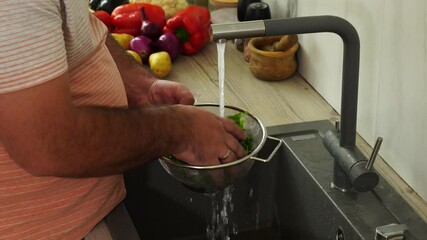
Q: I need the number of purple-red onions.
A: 3